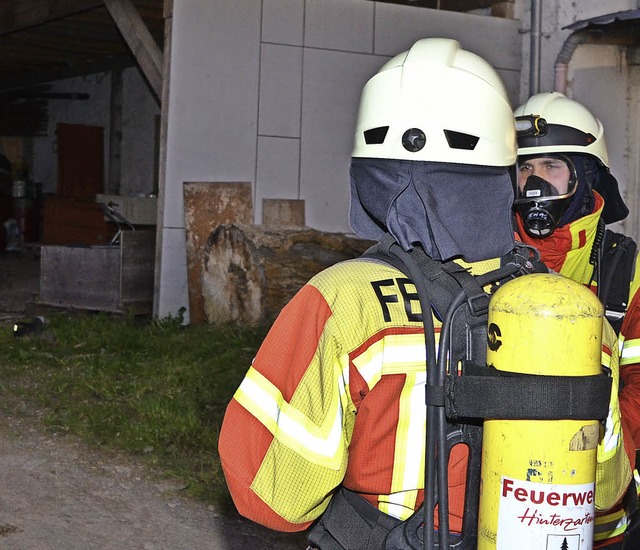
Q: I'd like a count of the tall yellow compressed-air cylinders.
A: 1